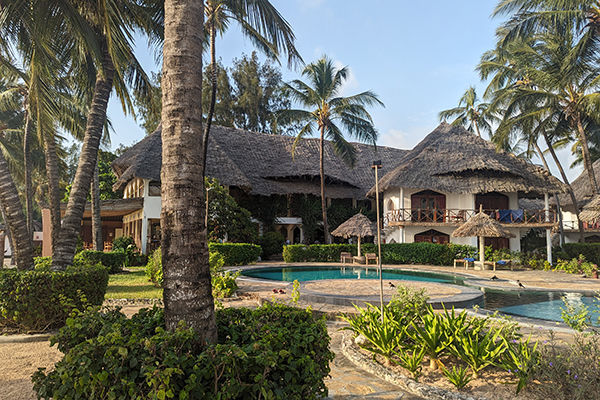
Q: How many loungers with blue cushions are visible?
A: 2